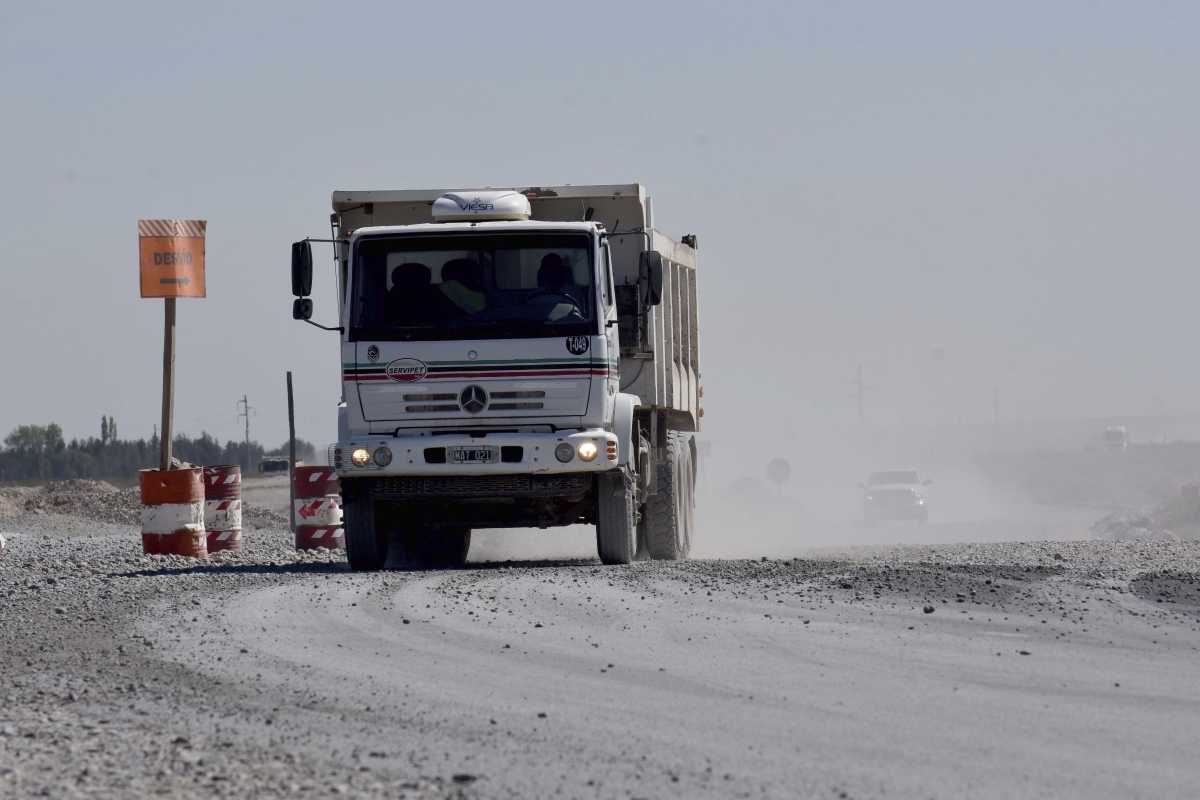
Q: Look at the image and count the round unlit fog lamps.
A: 2